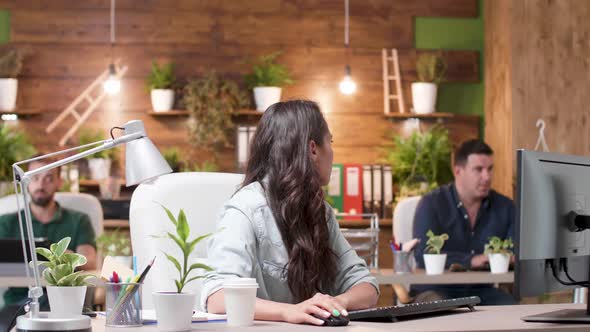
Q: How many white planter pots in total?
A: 9